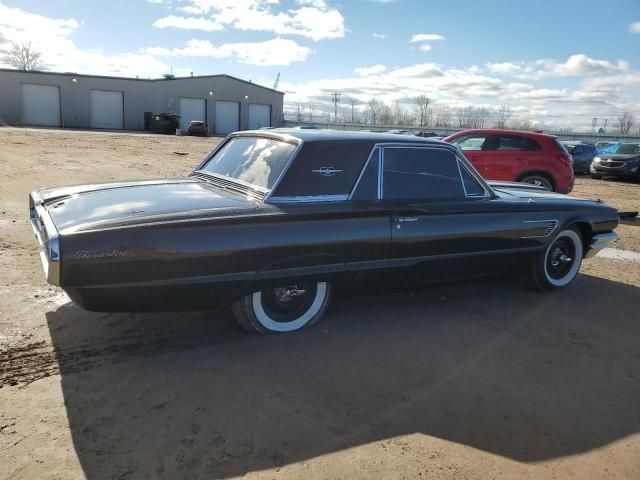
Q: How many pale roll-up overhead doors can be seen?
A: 5